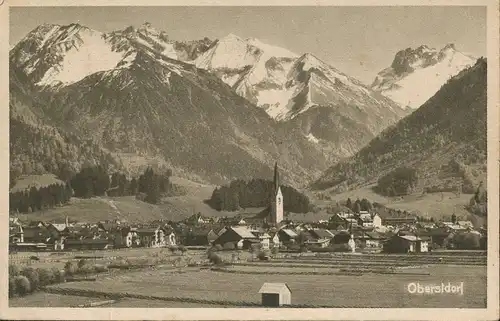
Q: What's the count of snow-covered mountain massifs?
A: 3